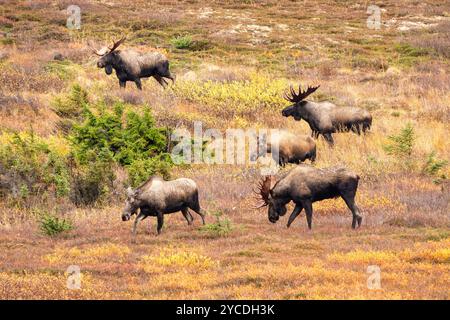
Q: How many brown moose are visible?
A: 5